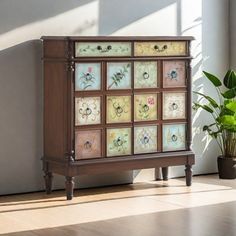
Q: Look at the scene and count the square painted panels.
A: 12